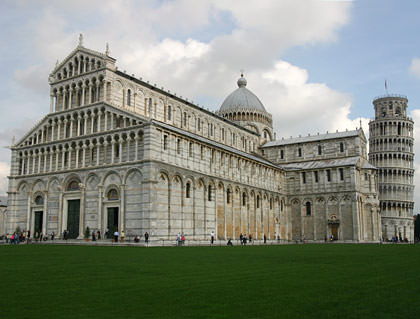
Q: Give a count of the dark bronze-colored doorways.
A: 3